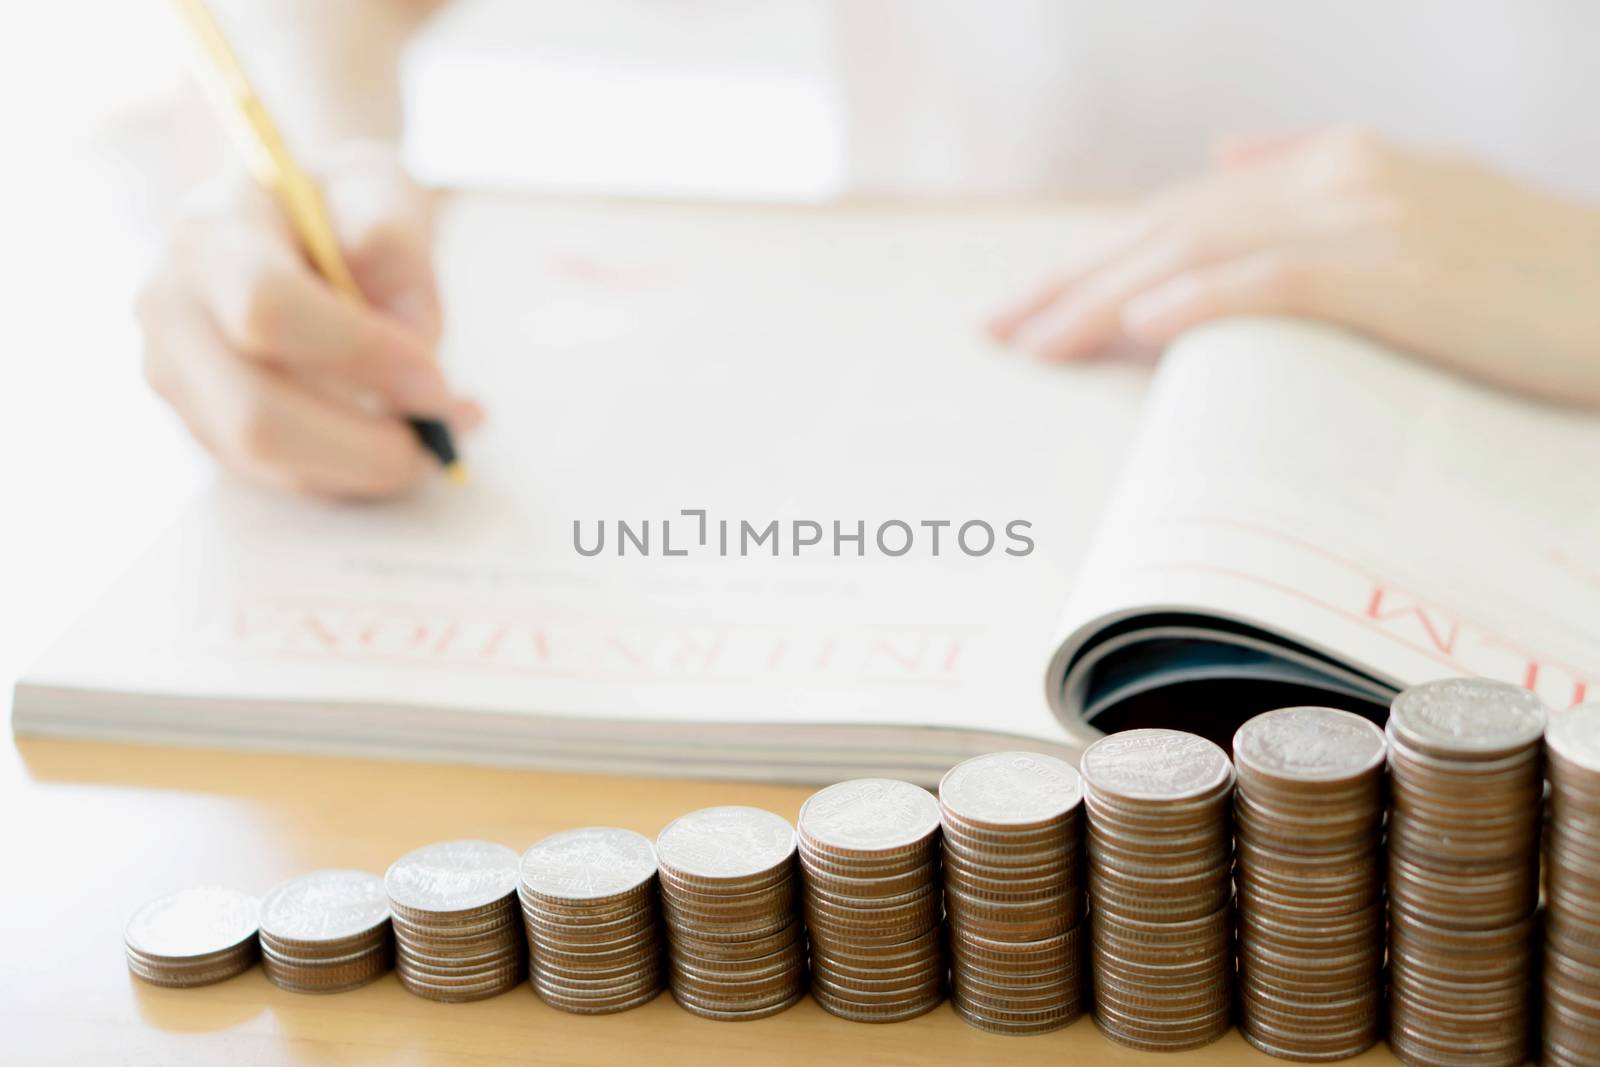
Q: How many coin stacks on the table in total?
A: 11